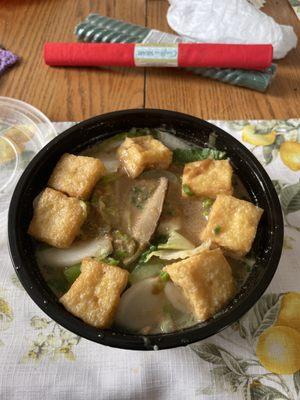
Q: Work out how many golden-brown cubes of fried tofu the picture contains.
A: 7